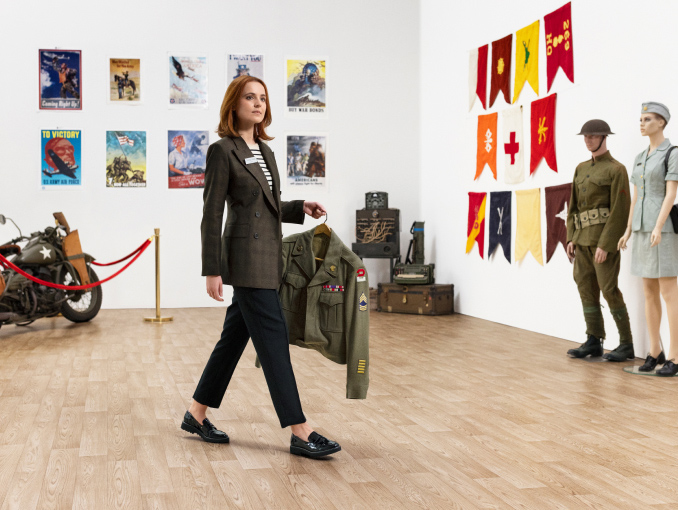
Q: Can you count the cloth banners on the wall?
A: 11